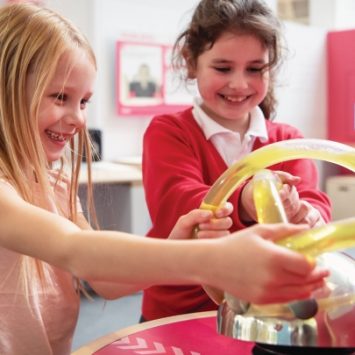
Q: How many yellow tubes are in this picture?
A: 3